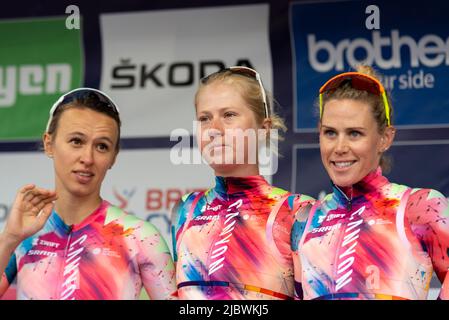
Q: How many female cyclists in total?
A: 3